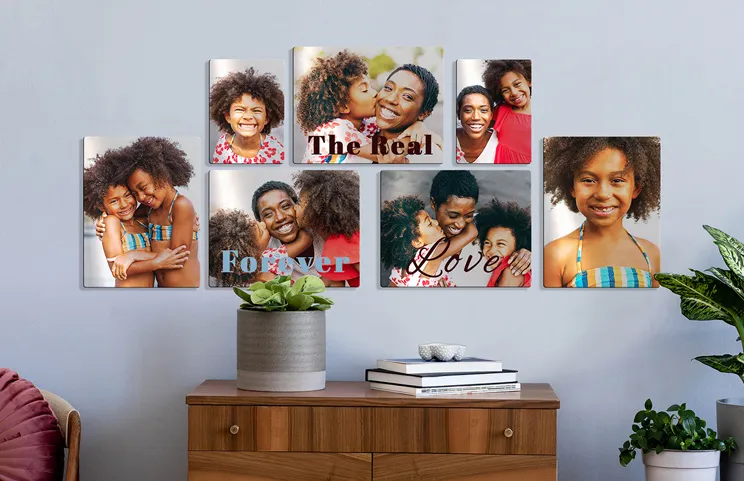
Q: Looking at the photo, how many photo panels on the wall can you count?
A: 7